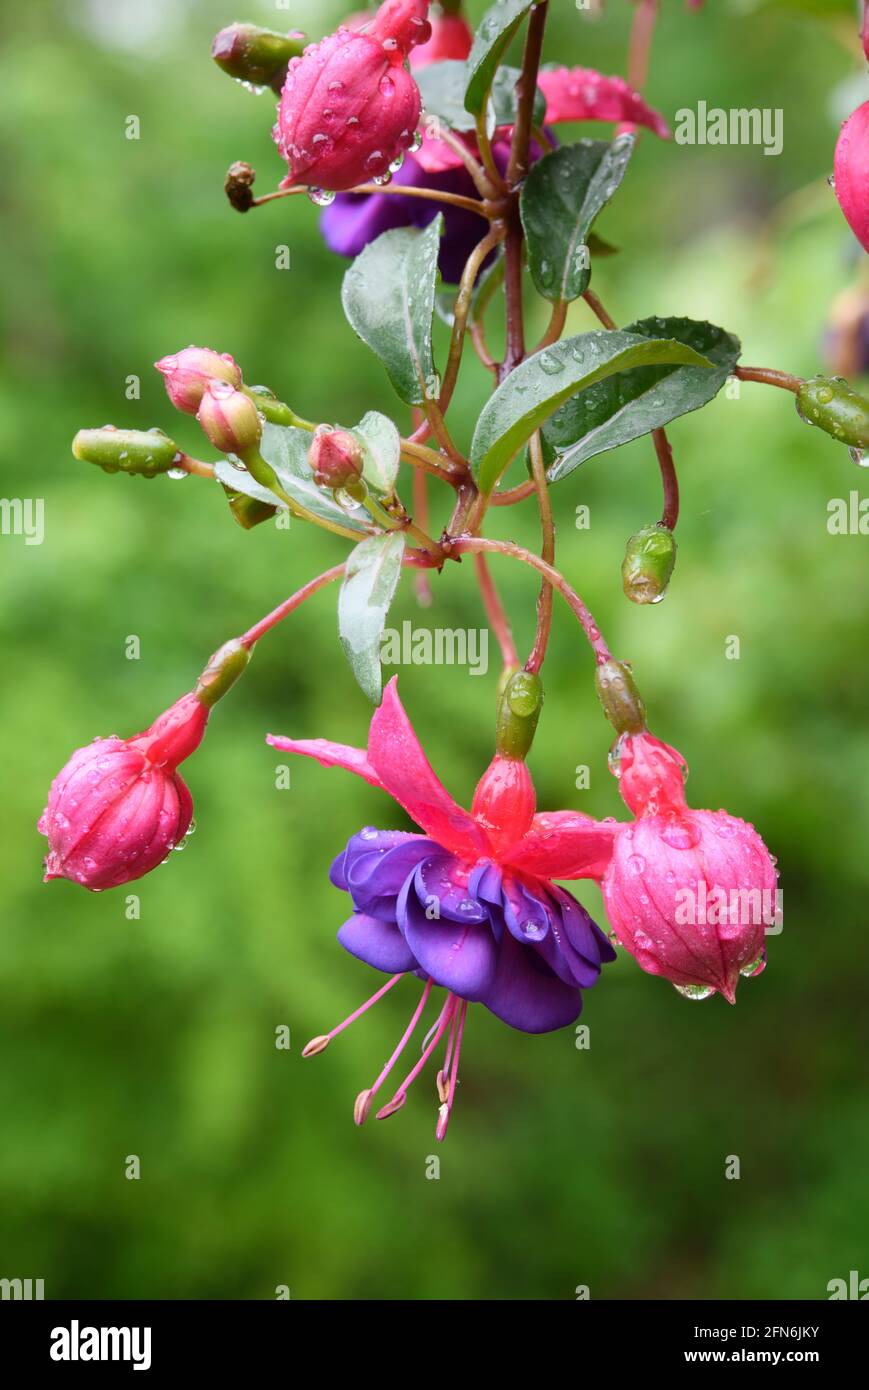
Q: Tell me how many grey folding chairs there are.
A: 0